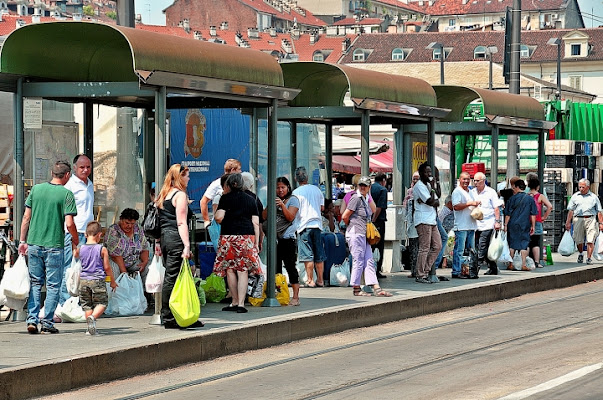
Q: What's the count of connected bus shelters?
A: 3